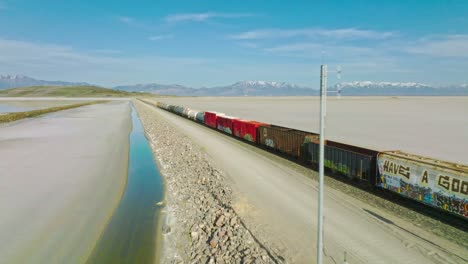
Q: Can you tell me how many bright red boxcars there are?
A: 3